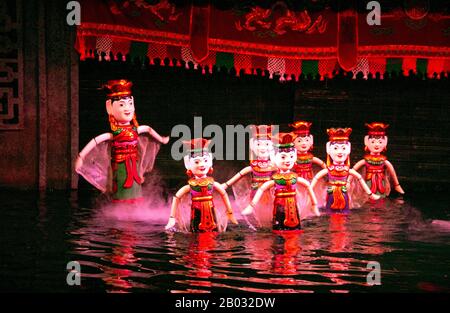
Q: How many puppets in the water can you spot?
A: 7